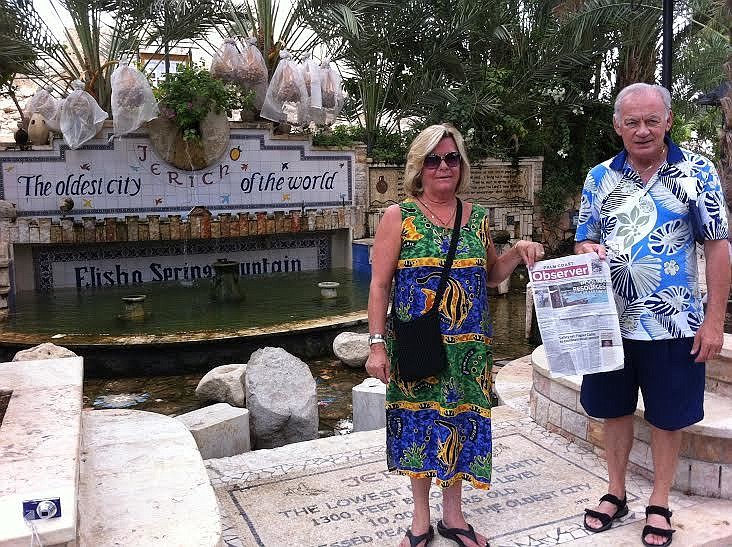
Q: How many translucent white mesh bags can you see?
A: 8